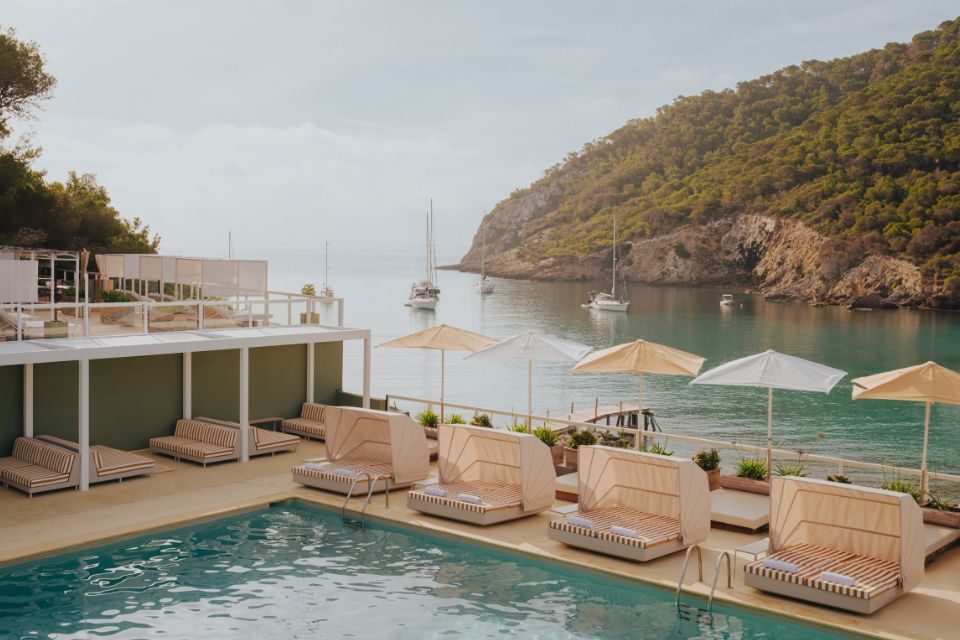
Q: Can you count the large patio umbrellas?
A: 5